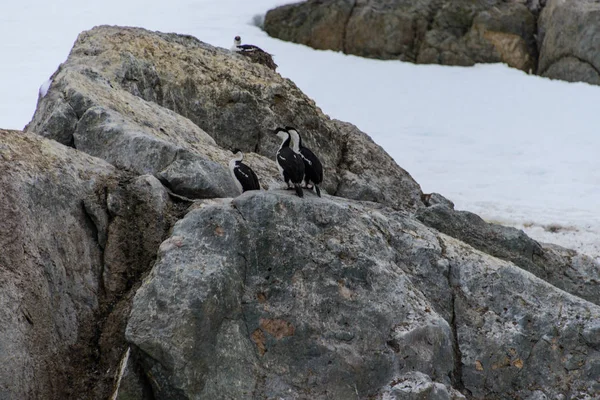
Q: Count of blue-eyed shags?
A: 4